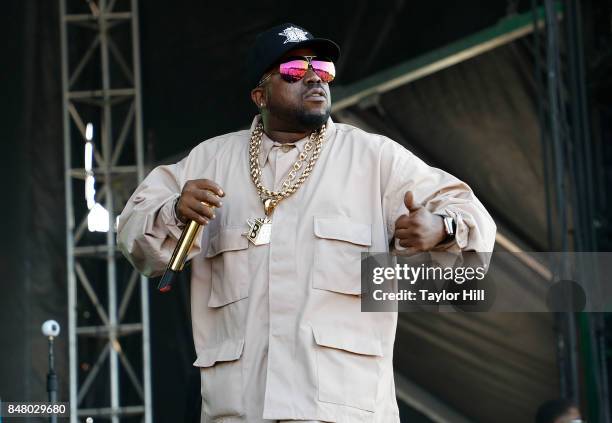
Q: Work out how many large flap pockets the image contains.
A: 4